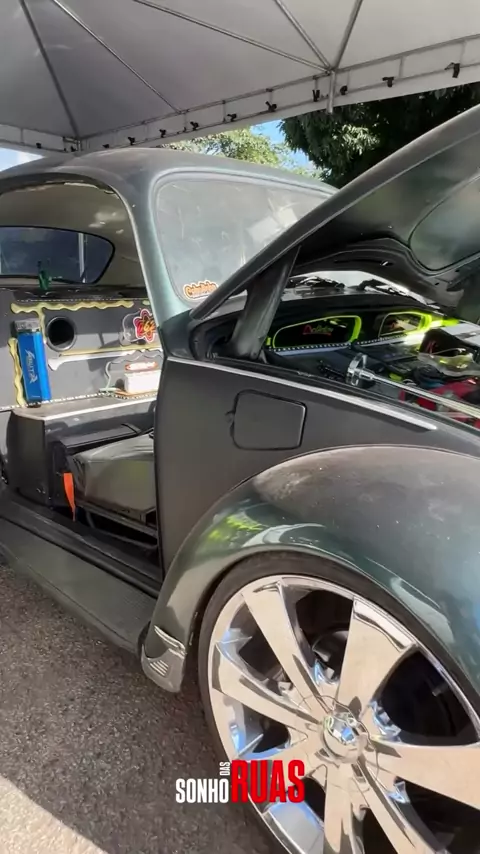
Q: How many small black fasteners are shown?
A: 12